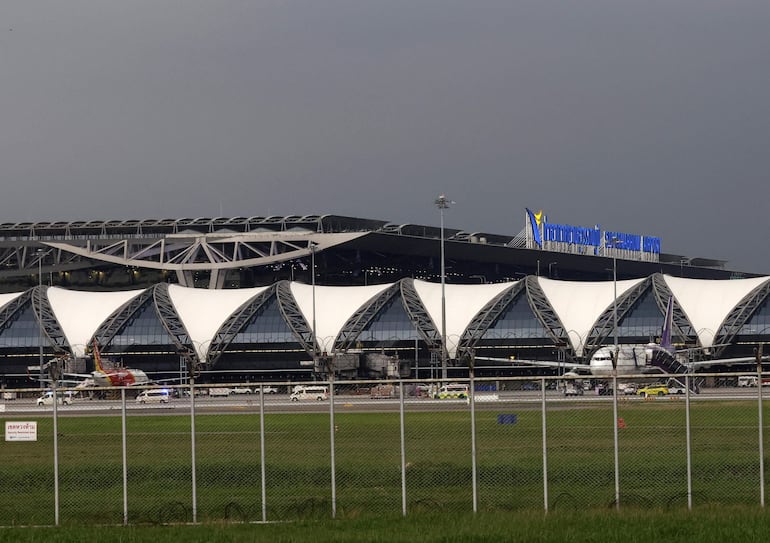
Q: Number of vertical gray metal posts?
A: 11